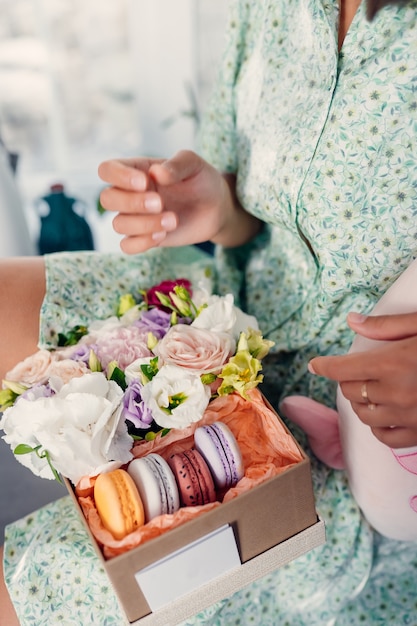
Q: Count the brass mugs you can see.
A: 0